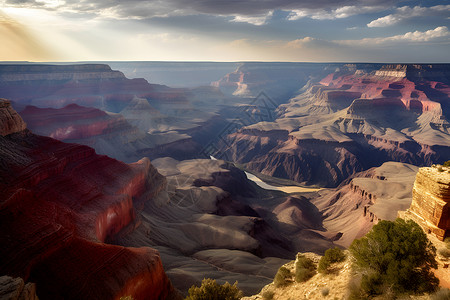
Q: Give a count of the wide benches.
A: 0